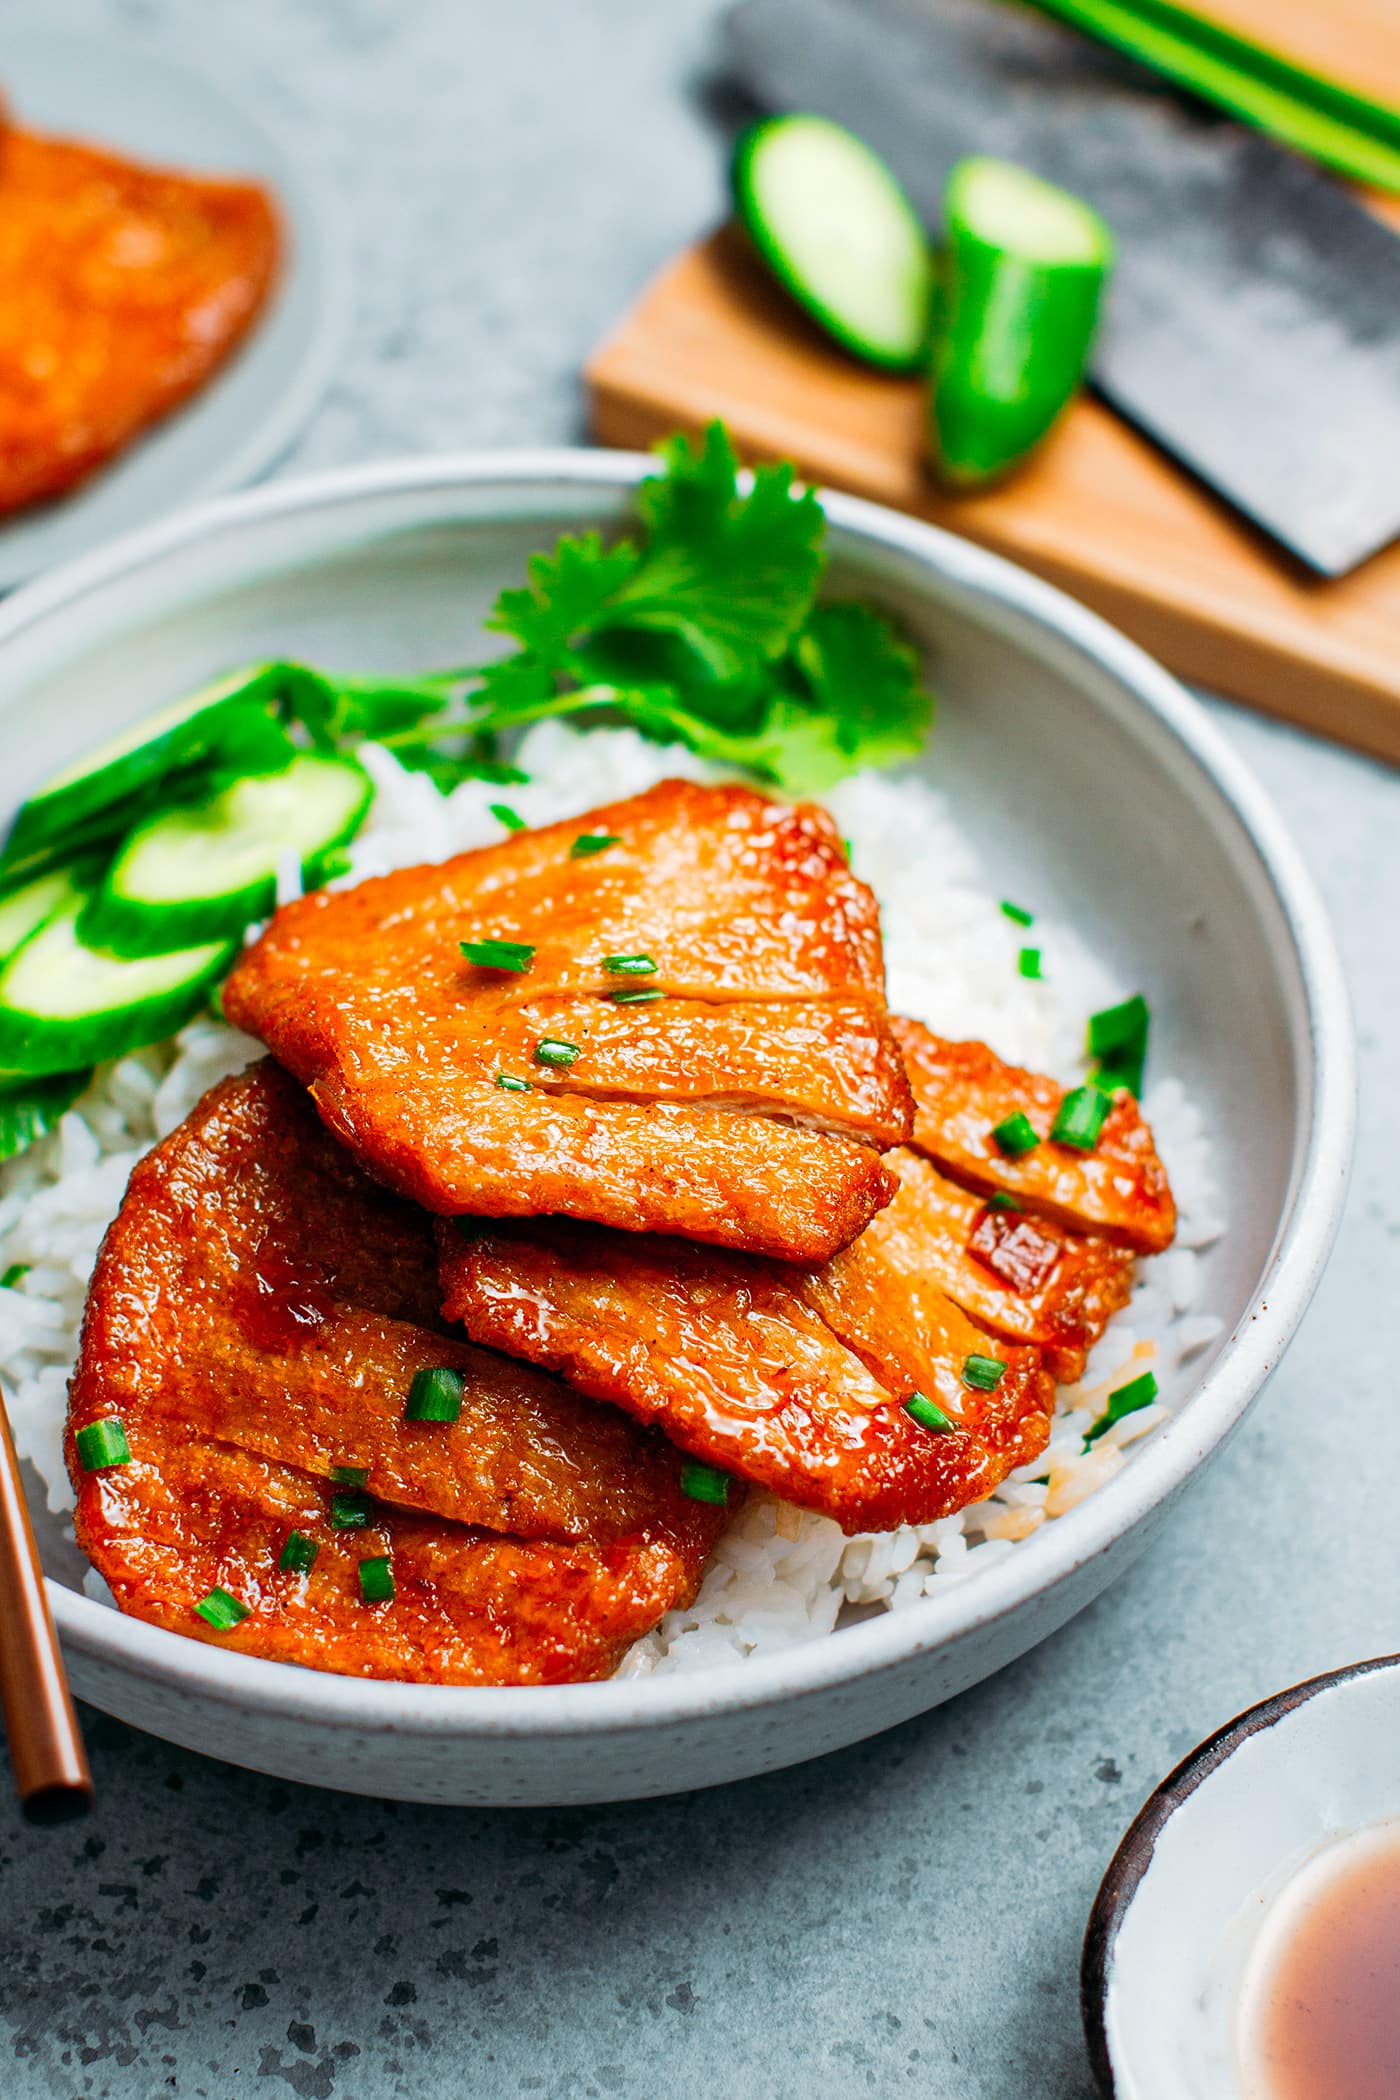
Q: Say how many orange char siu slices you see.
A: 4